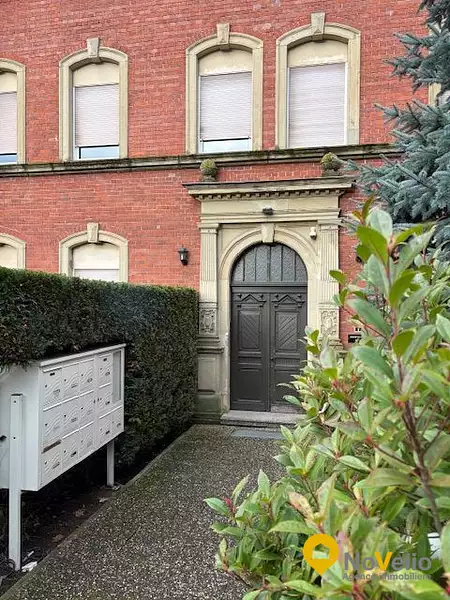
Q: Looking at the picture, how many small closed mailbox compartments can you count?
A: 13